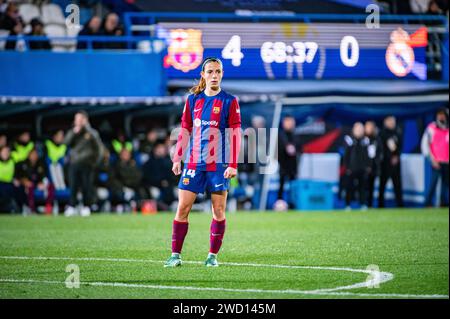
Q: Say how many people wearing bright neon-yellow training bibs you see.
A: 4